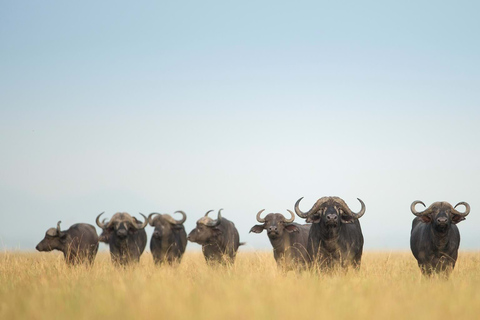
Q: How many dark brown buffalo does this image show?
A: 7